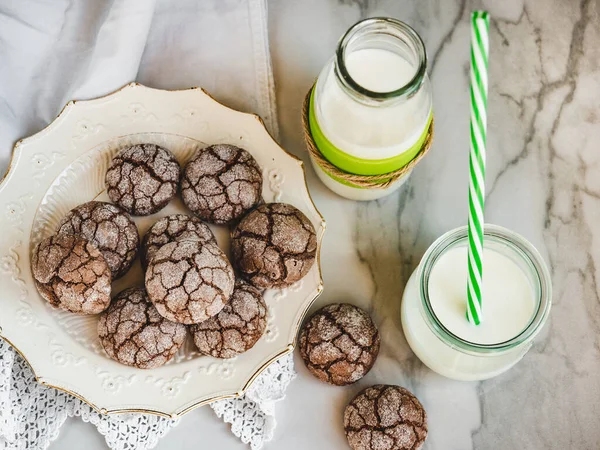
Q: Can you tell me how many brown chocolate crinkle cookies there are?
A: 11